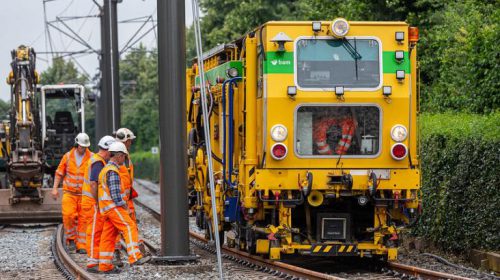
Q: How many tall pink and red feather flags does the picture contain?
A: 0